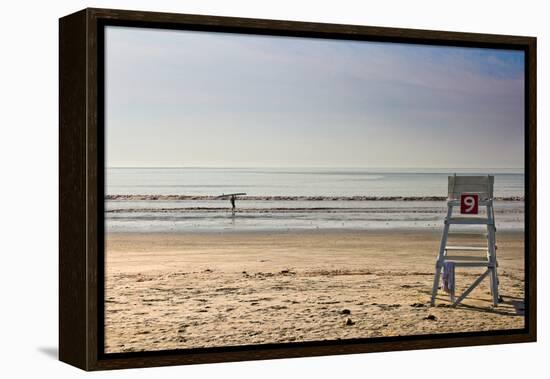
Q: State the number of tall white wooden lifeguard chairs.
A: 1